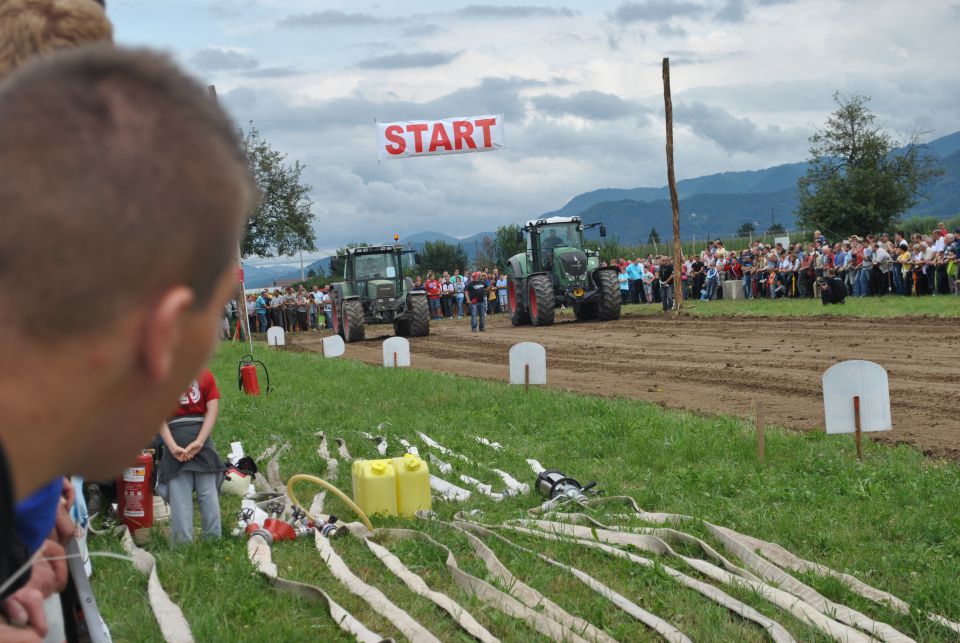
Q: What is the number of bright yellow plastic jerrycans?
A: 2